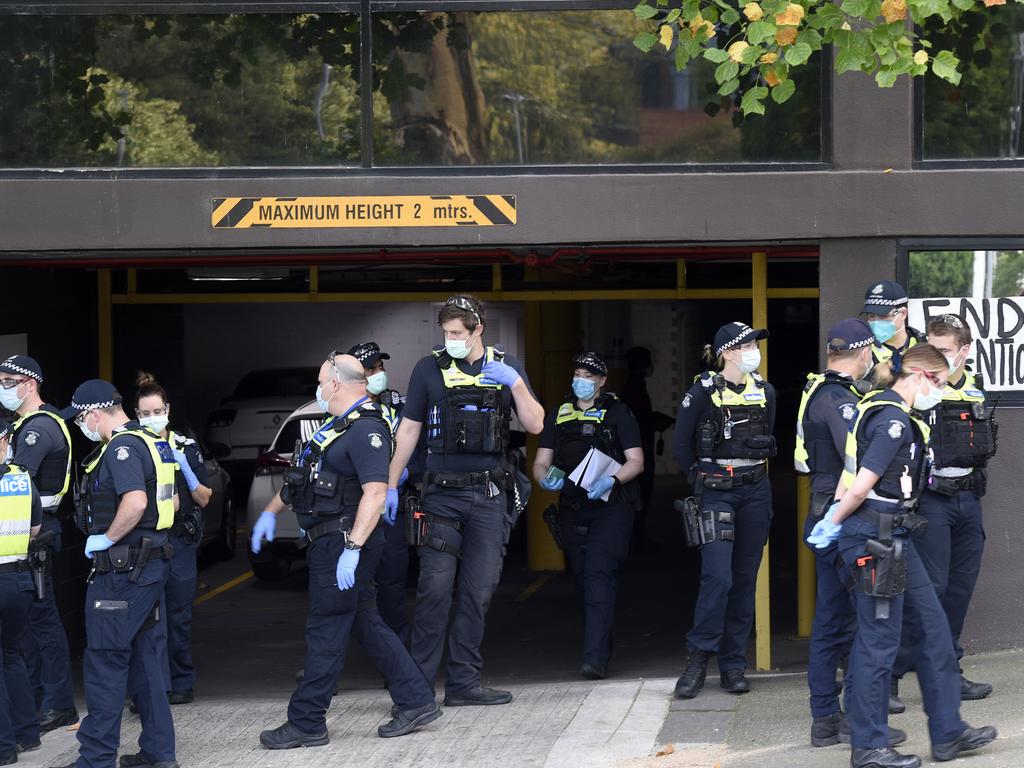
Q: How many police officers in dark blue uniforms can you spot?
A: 13